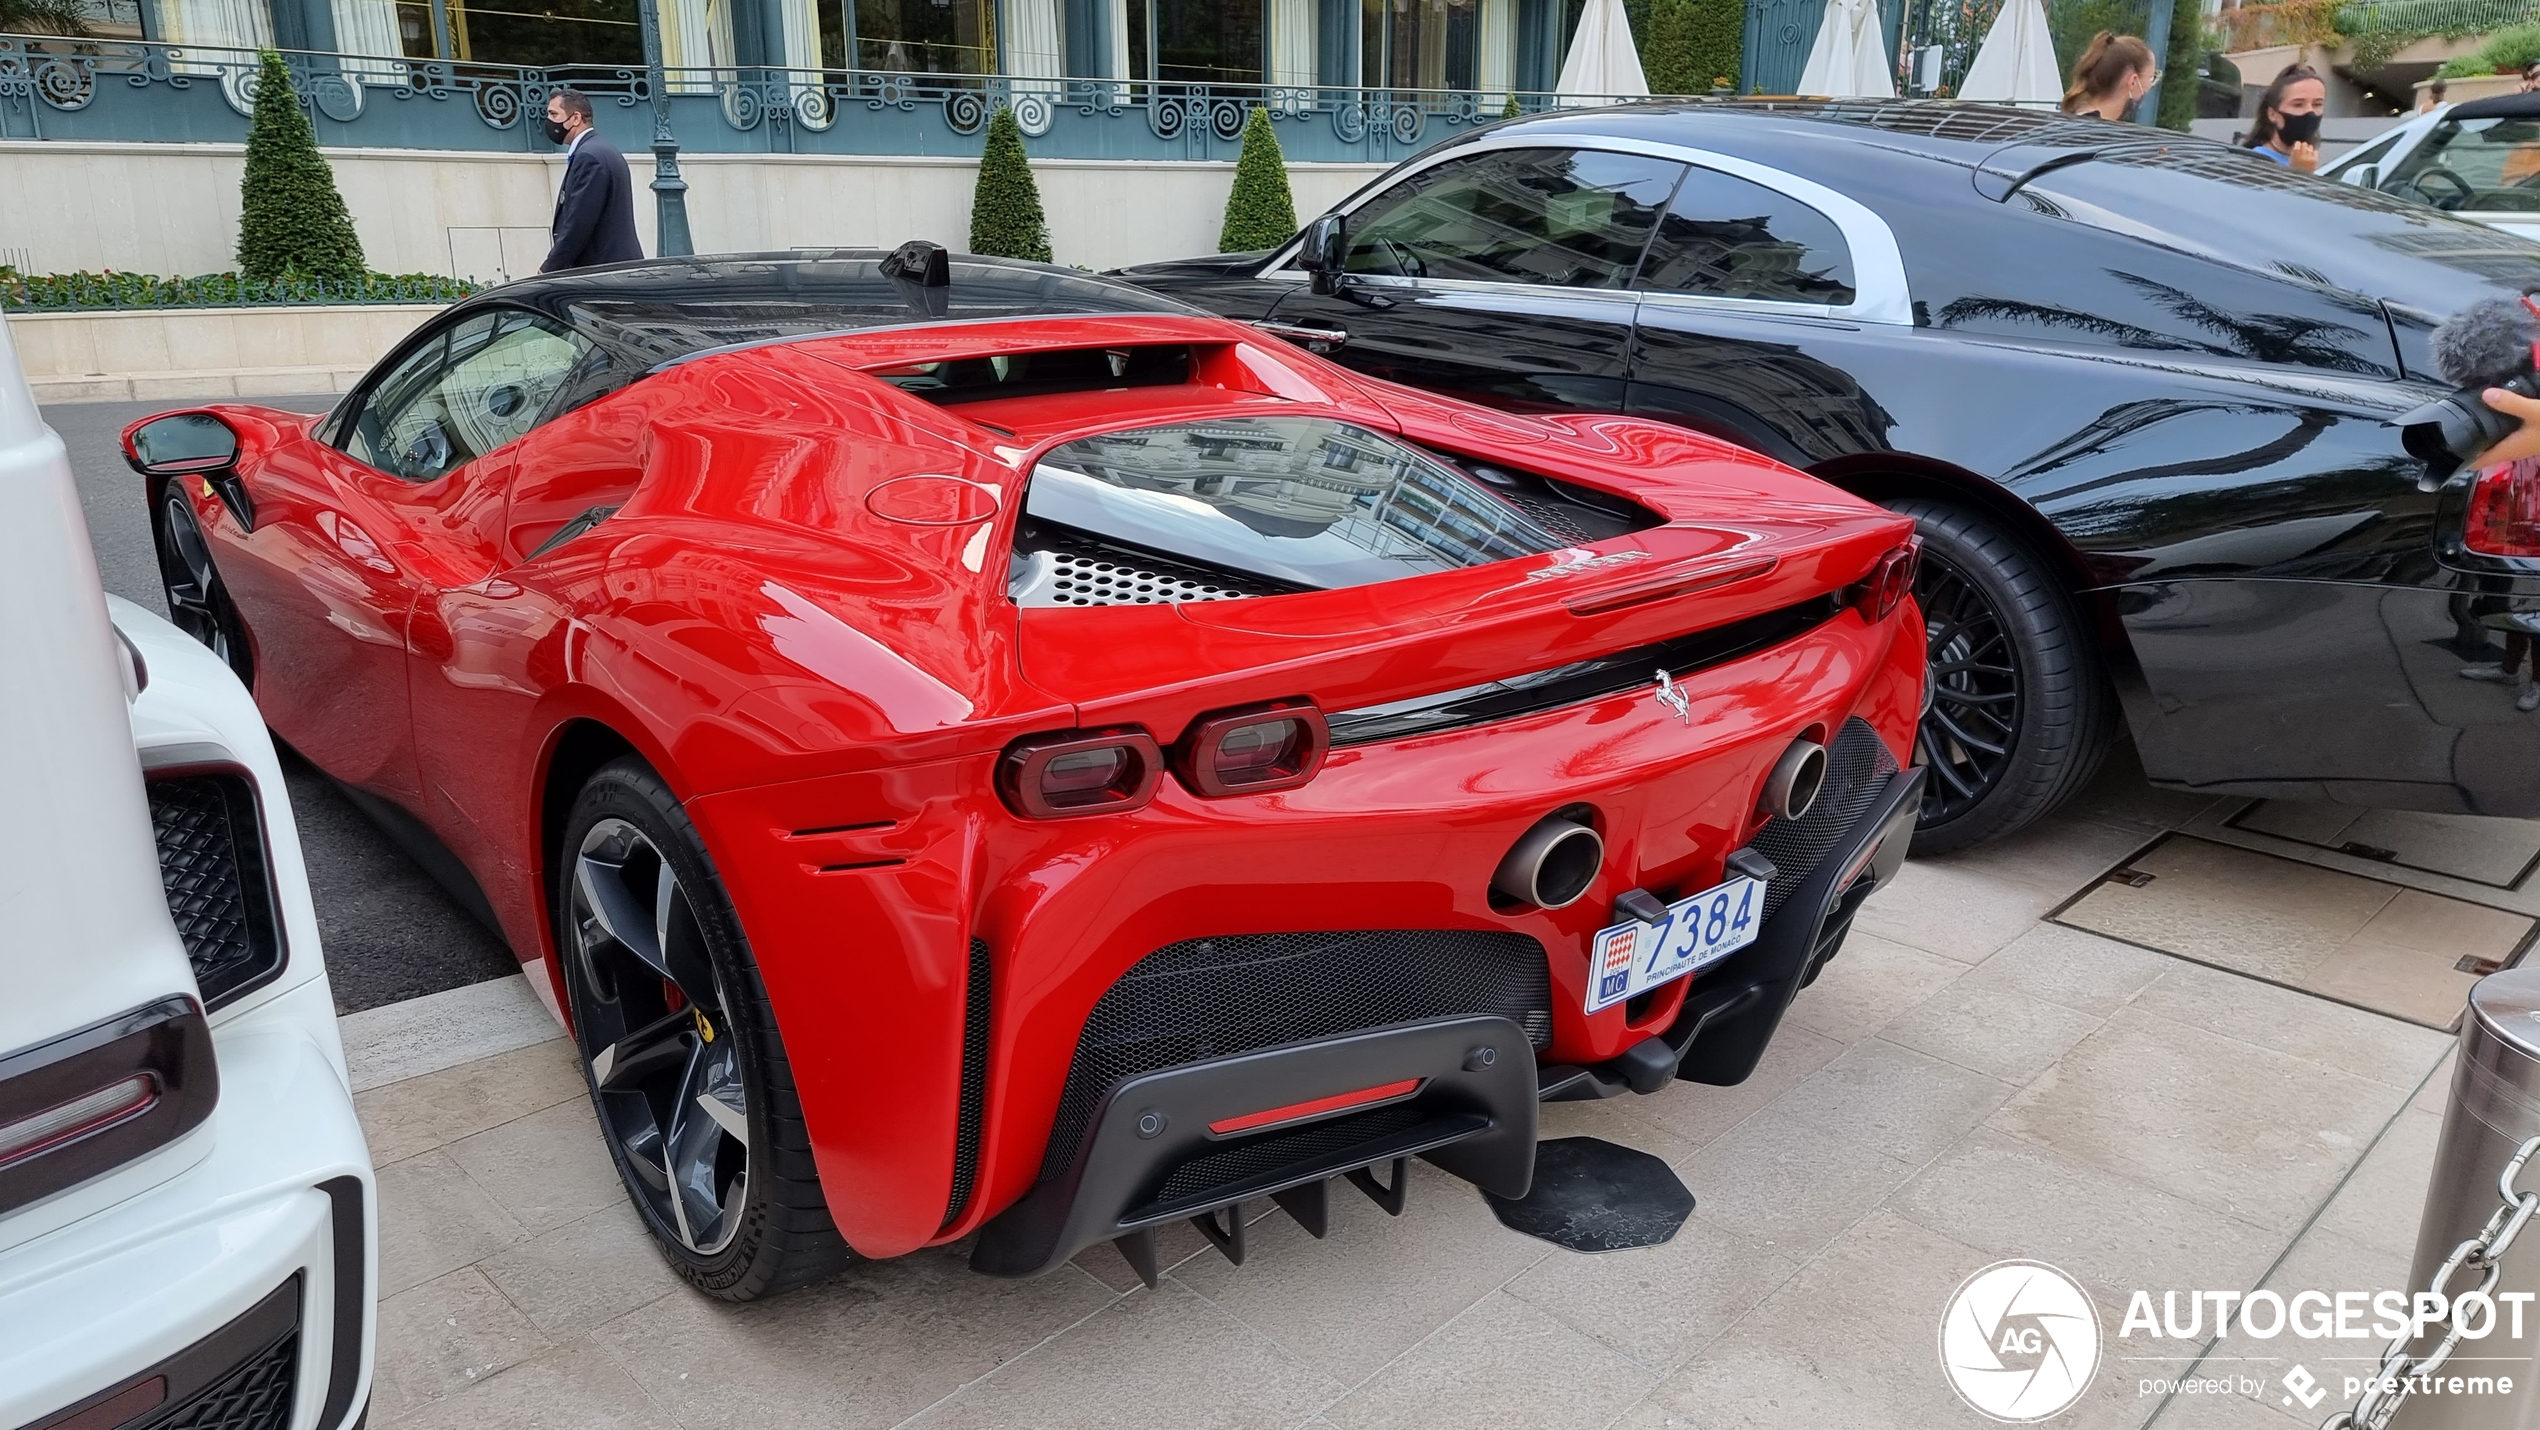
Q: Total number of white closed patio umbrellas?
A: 3